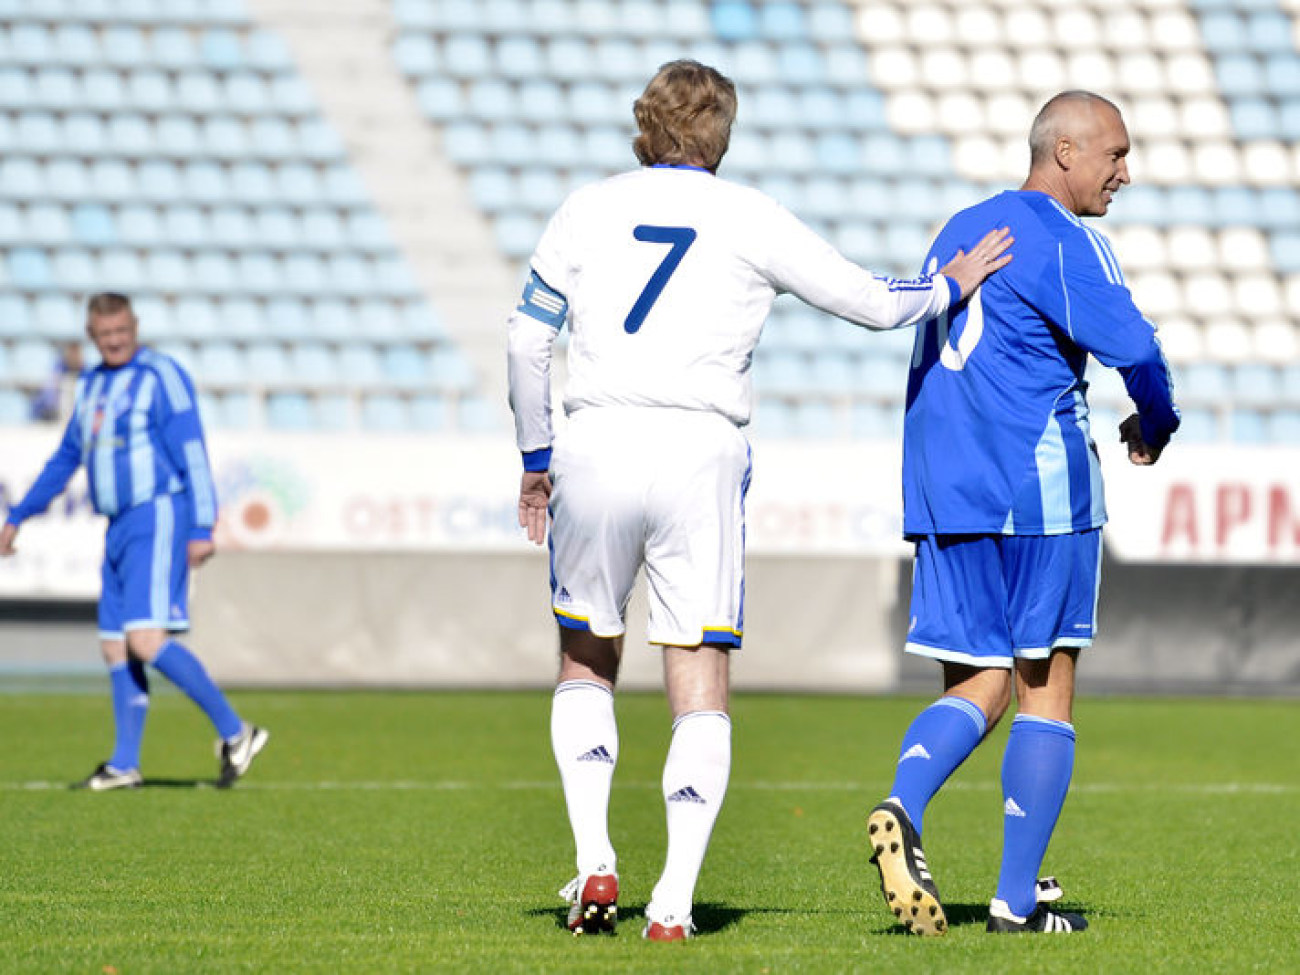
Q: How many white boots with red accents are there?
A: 2